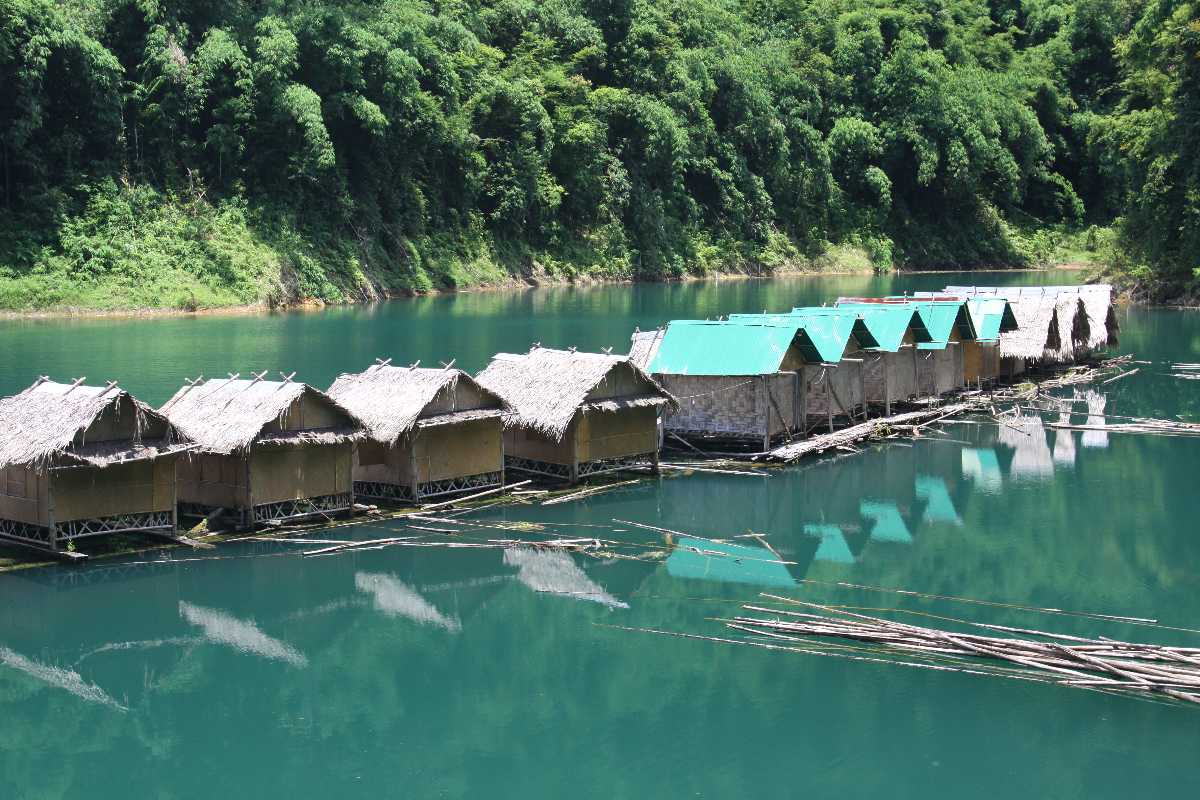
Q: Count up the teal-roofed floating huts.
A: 5